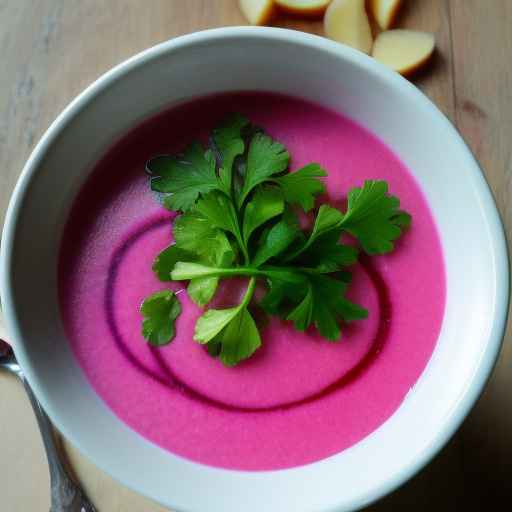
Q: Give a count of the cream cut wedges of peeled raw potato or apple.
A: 5